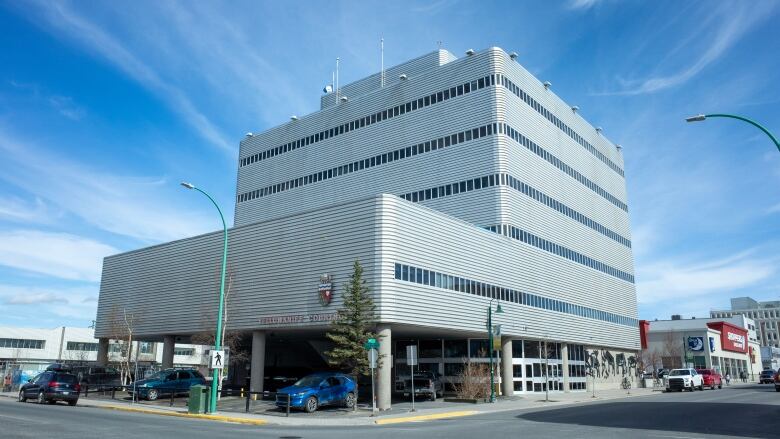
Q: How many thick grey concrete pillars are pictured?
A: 6